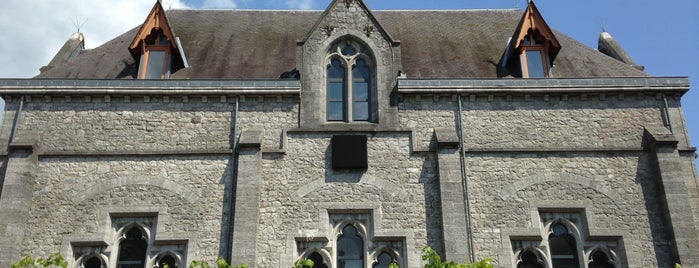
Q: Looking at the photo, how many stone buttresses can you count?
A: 4